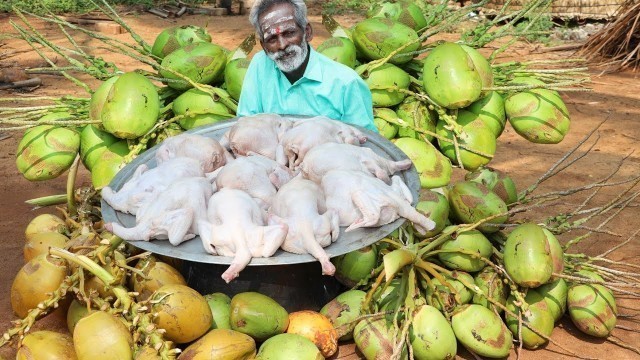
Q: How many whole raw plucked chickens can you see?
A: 10